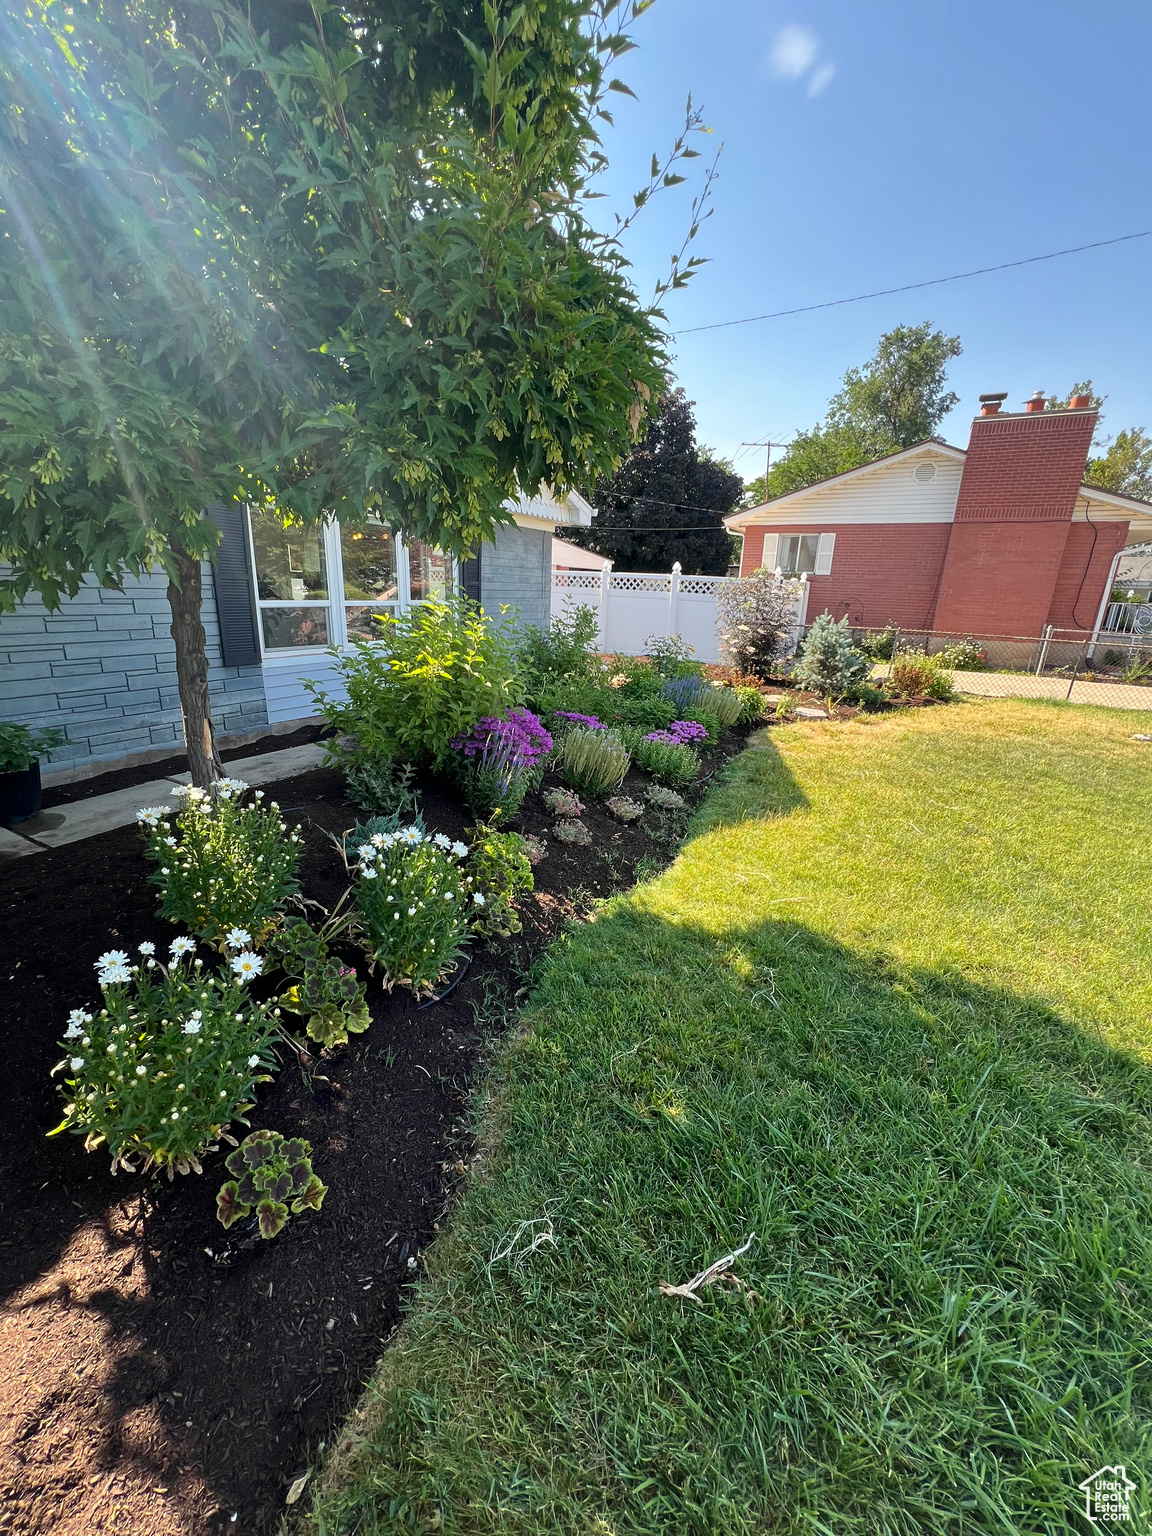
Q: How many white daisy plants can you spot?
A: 3